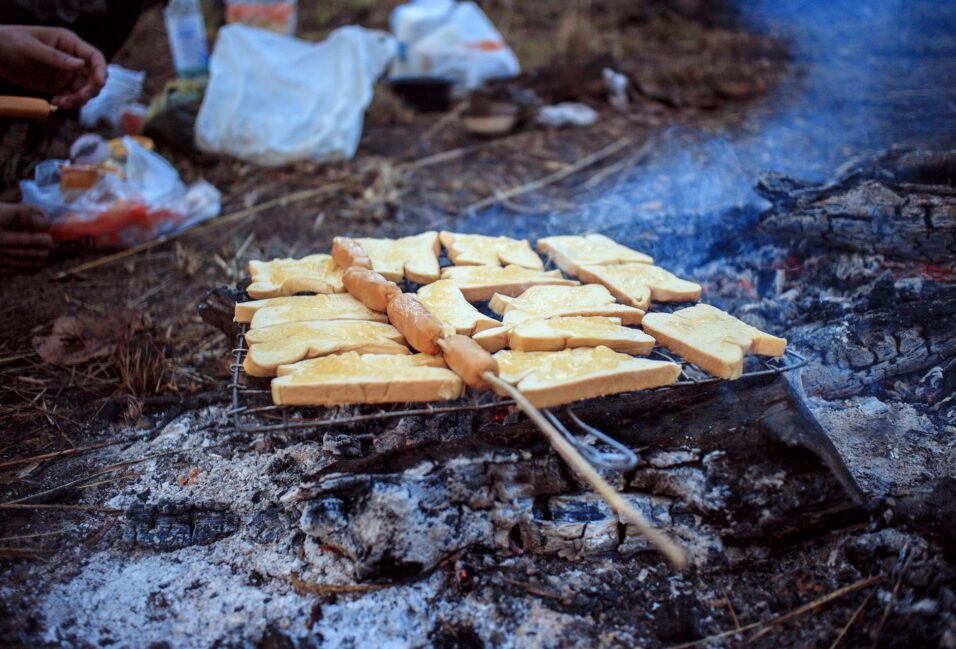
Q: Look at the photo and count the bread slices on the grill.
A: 14